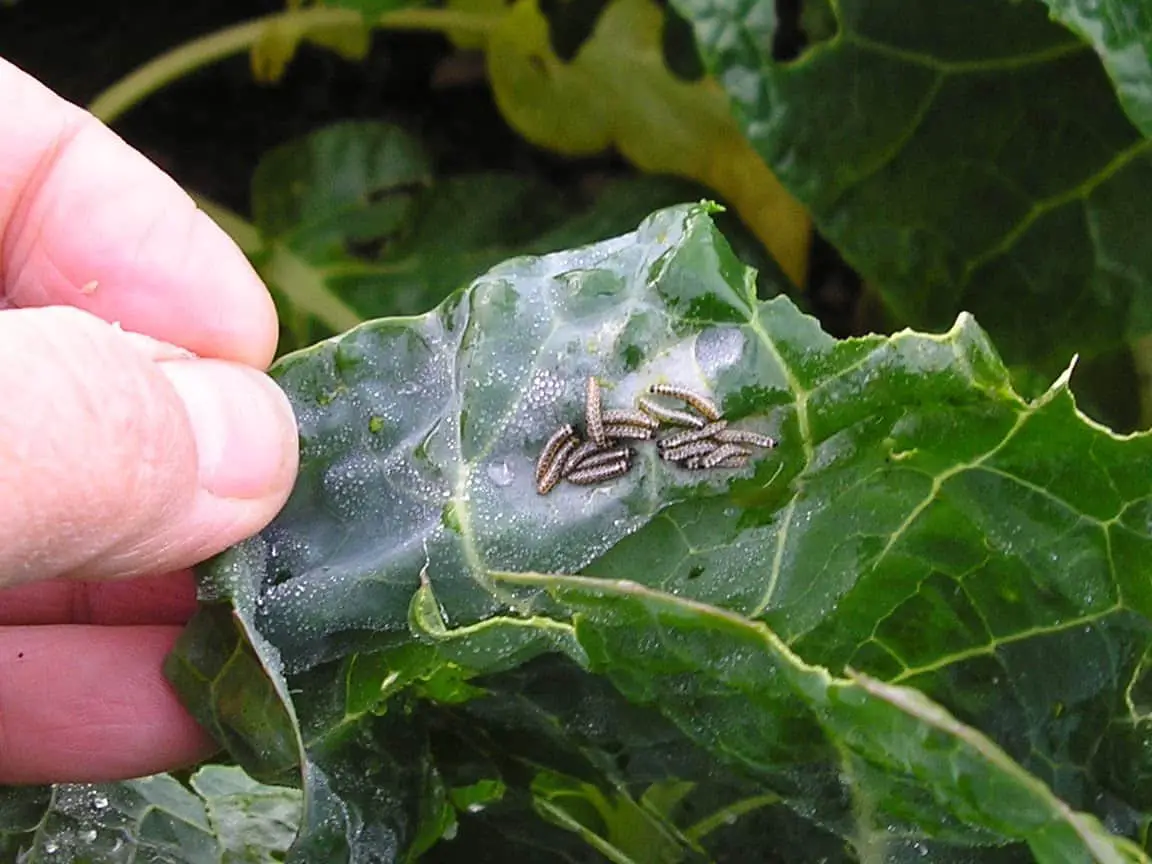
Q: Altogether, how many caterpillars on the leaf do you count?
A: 15